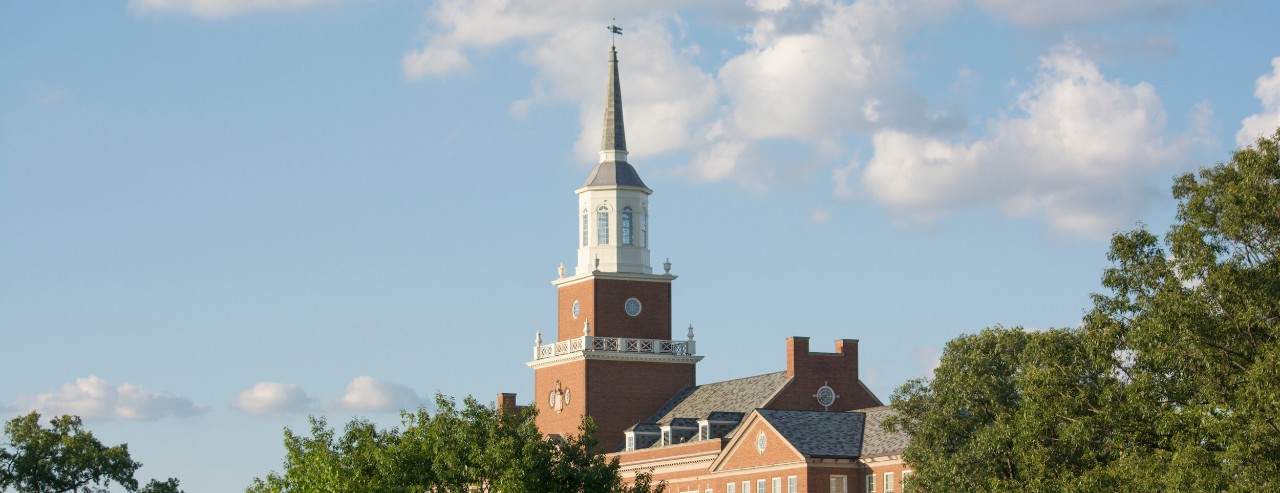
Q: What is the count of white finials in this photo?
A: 6